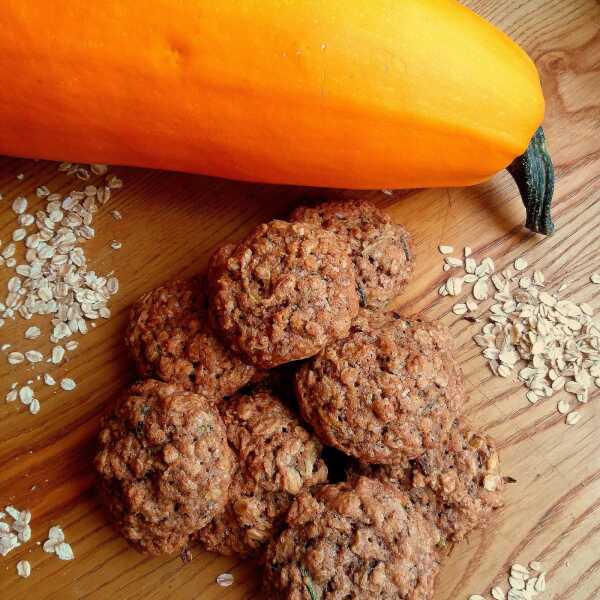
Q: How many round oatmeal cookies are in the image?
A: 8